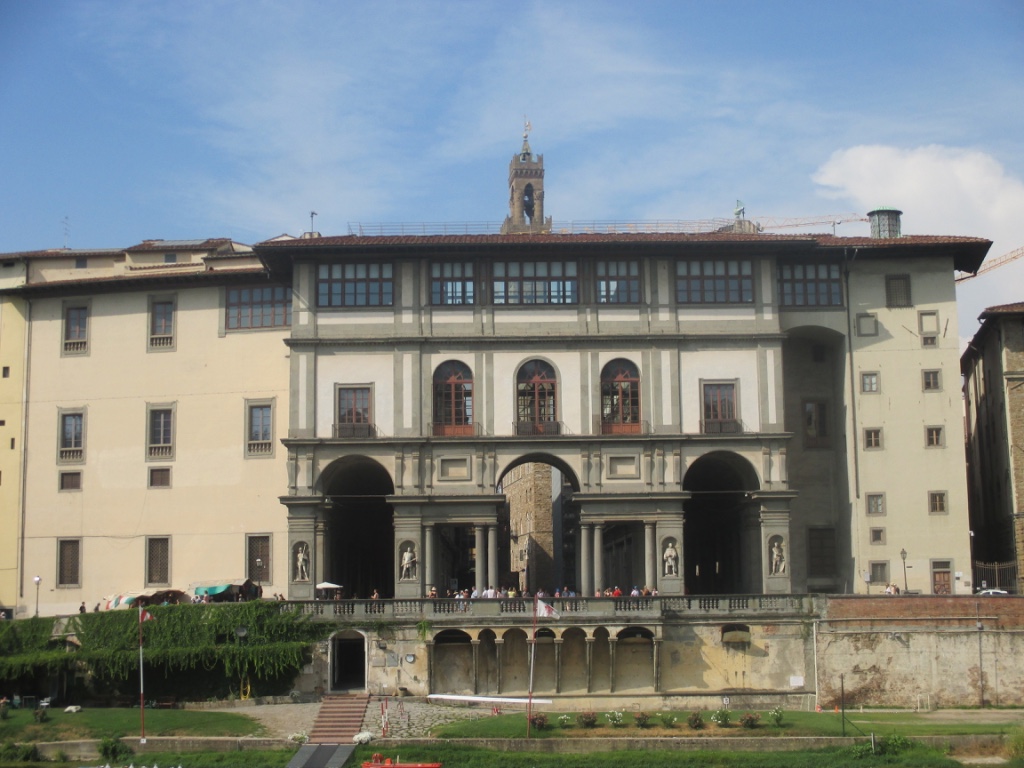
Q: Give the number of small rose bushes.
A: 10